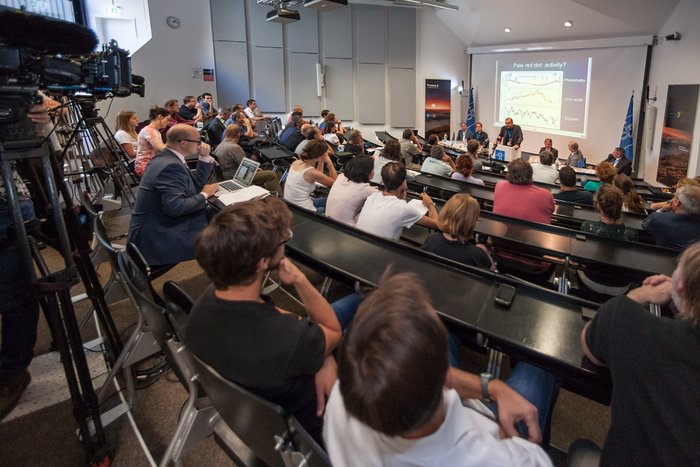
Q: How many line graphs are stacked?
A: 3